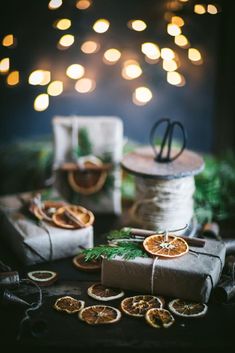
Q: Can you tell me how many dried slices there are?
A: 12